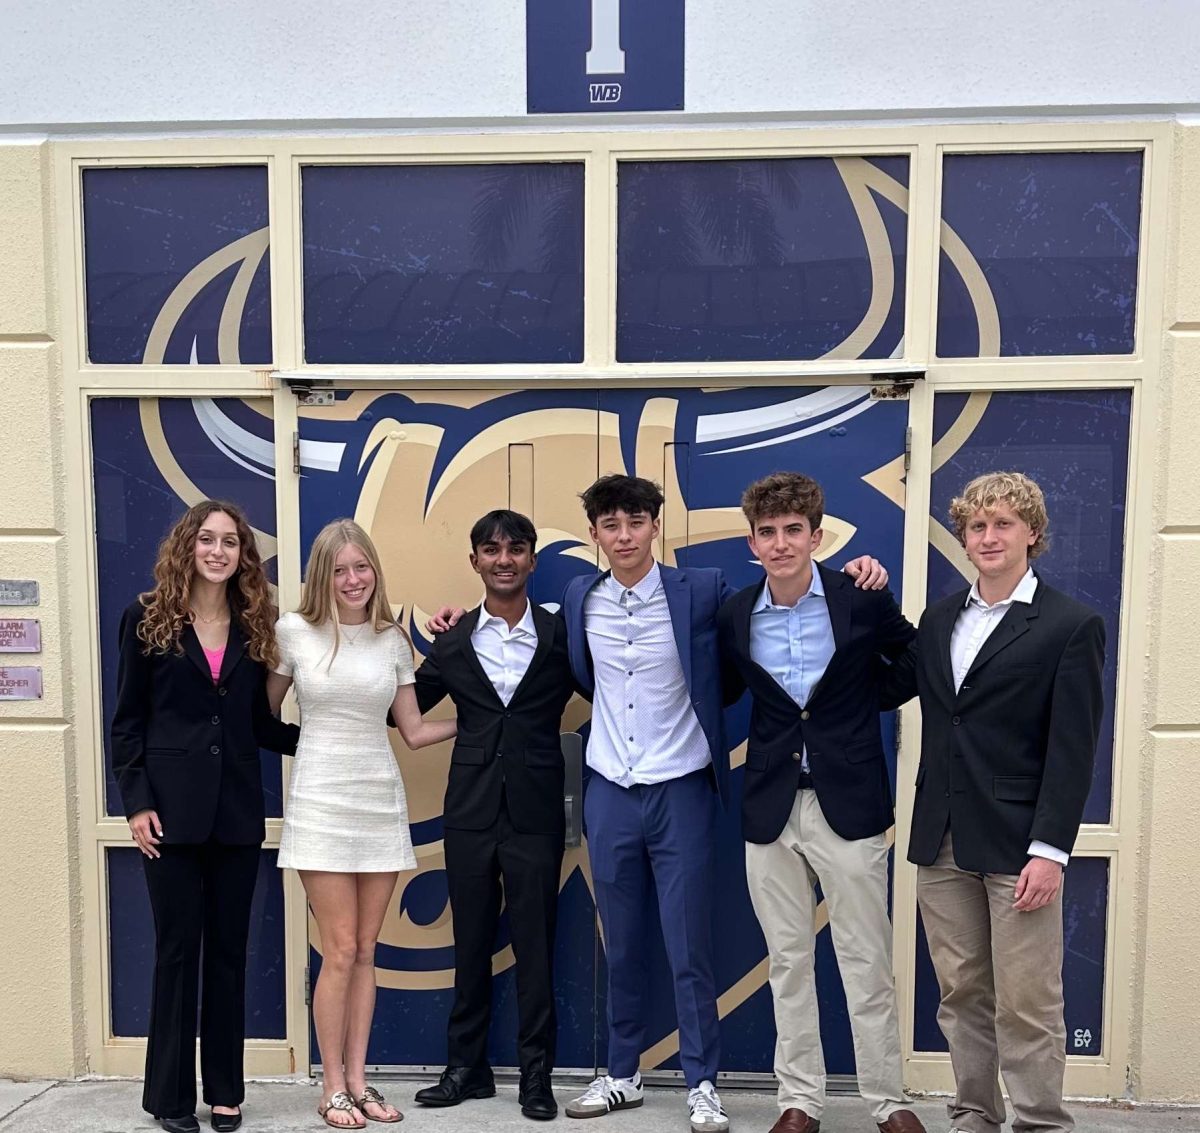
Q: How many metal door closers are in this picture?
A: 2